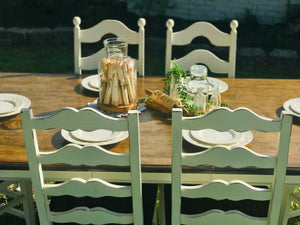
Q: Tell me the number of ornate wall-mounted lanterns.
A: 0